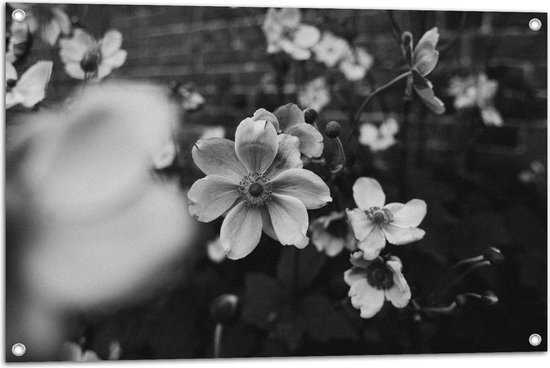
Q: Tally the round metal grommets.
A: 4